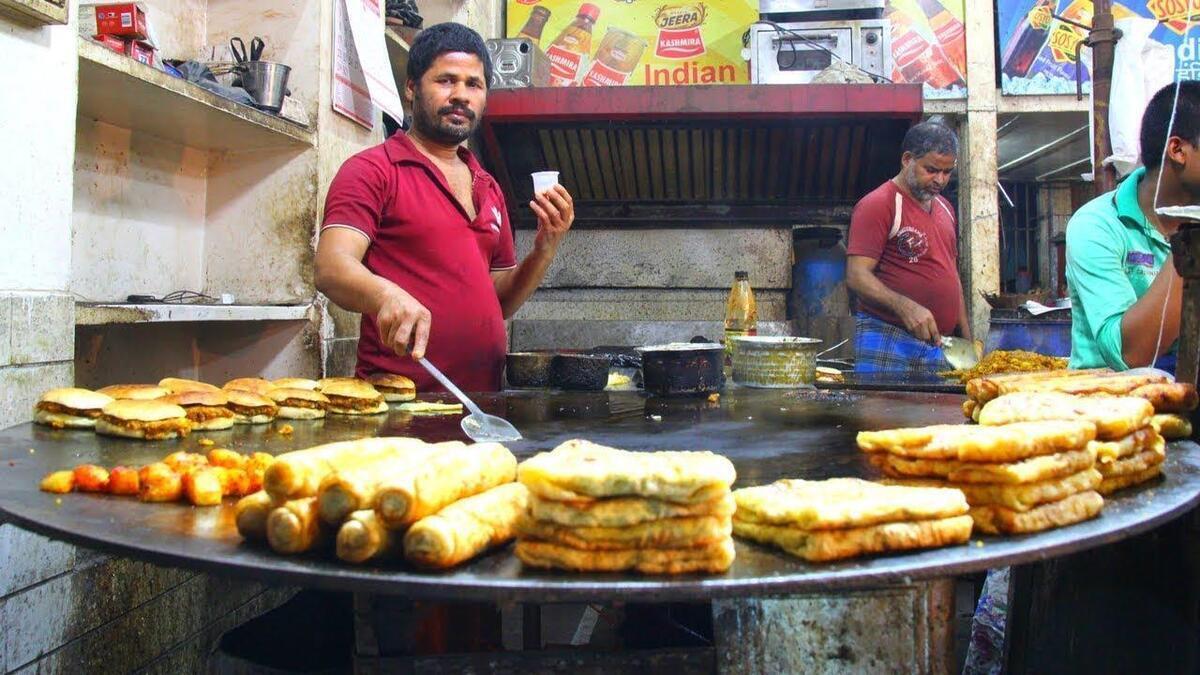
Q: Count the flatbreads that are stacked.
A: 14